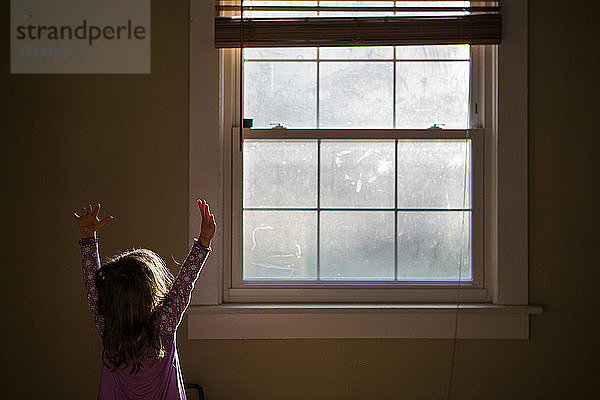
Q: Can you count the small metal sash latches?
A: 2